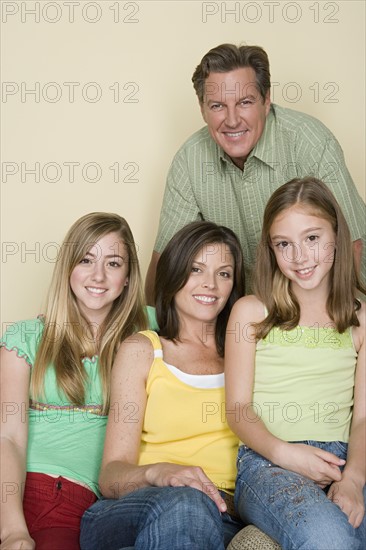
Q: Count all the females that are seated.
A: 3